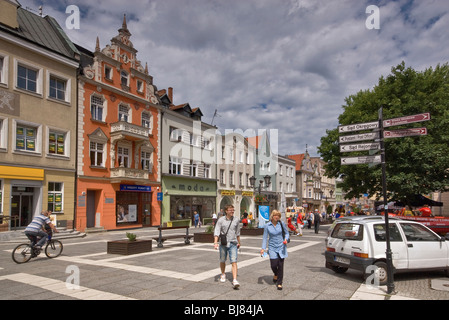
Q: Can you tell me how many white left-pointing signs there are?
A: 4